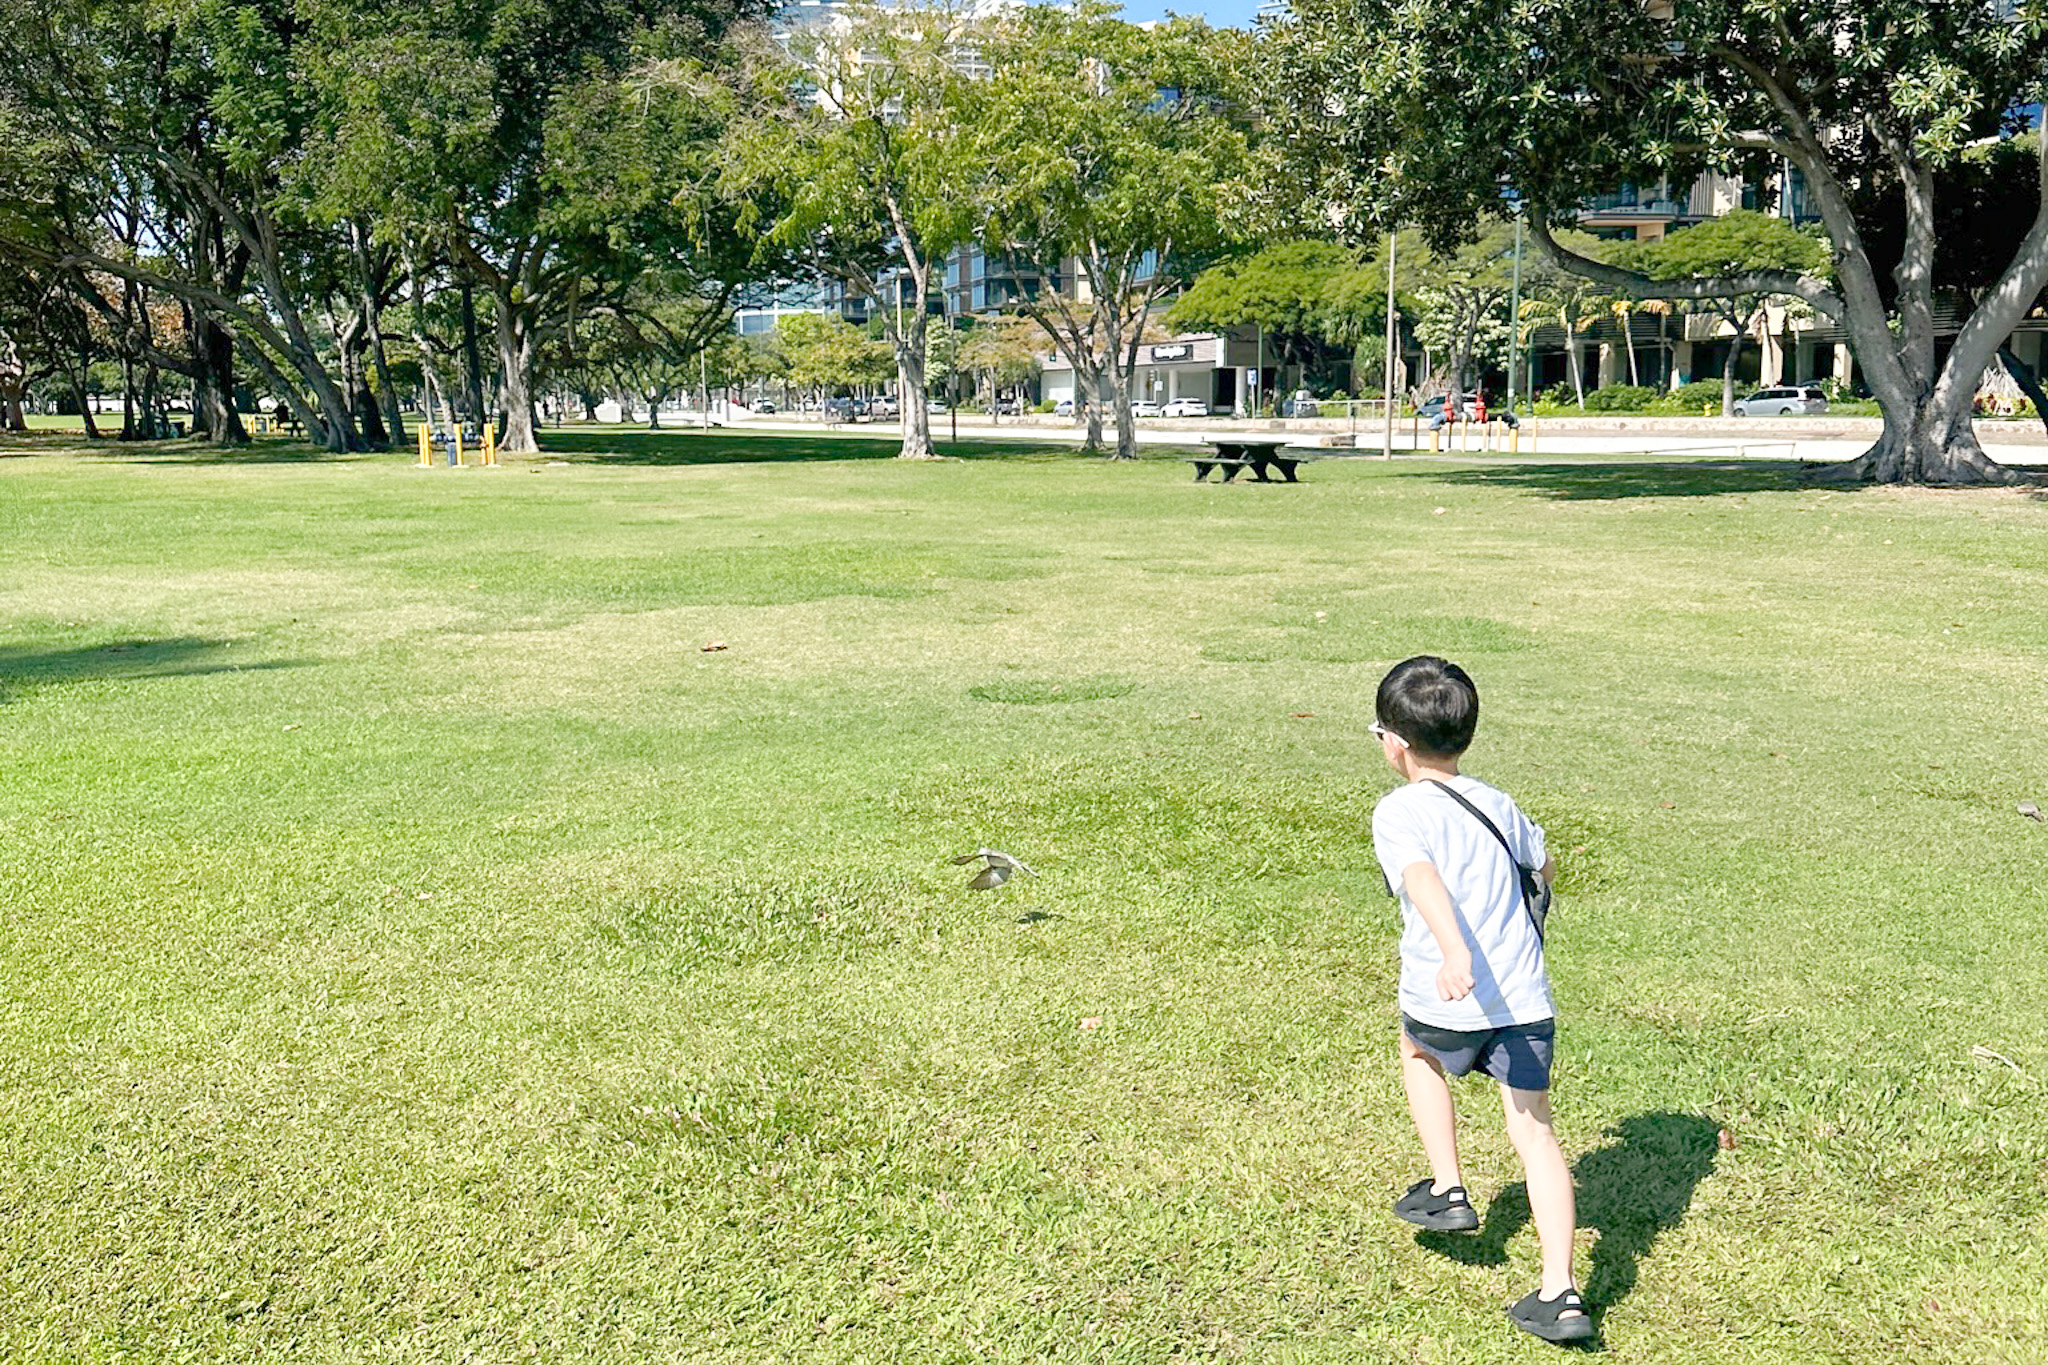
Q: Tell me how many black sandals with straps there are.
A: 2